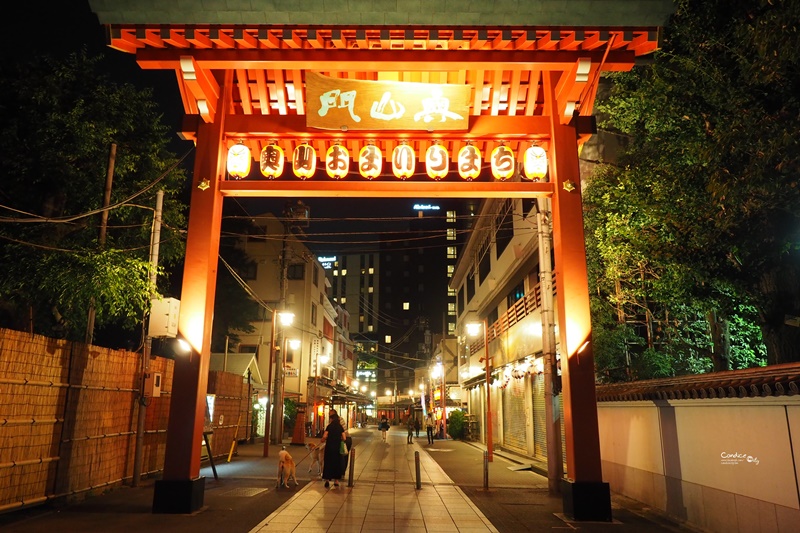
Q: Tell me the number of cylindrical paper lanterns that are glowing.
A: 10